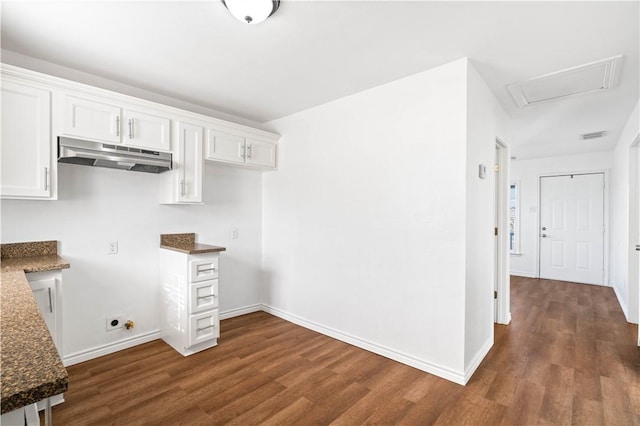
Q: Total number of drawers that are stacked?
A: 3